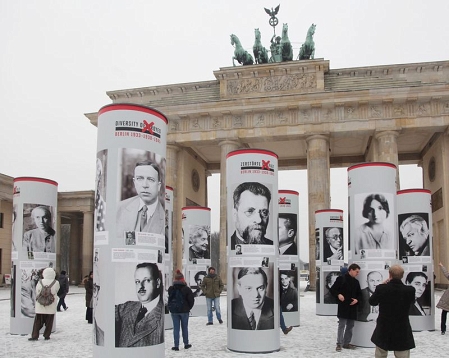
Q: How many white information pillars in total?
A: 9